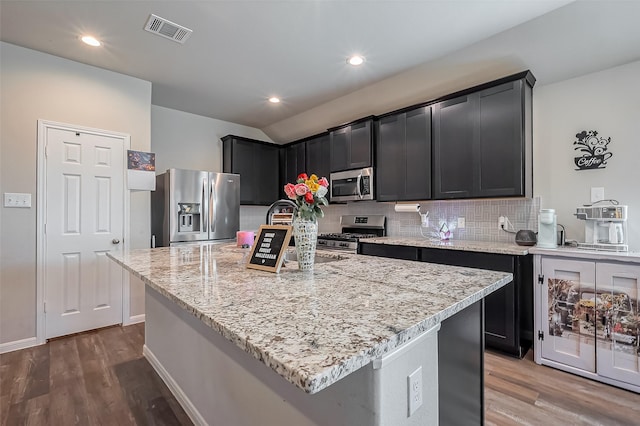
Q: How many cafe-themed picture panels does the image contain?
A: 2